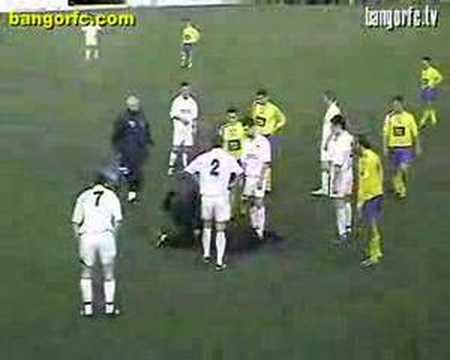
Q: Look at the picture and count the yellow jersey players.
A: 6